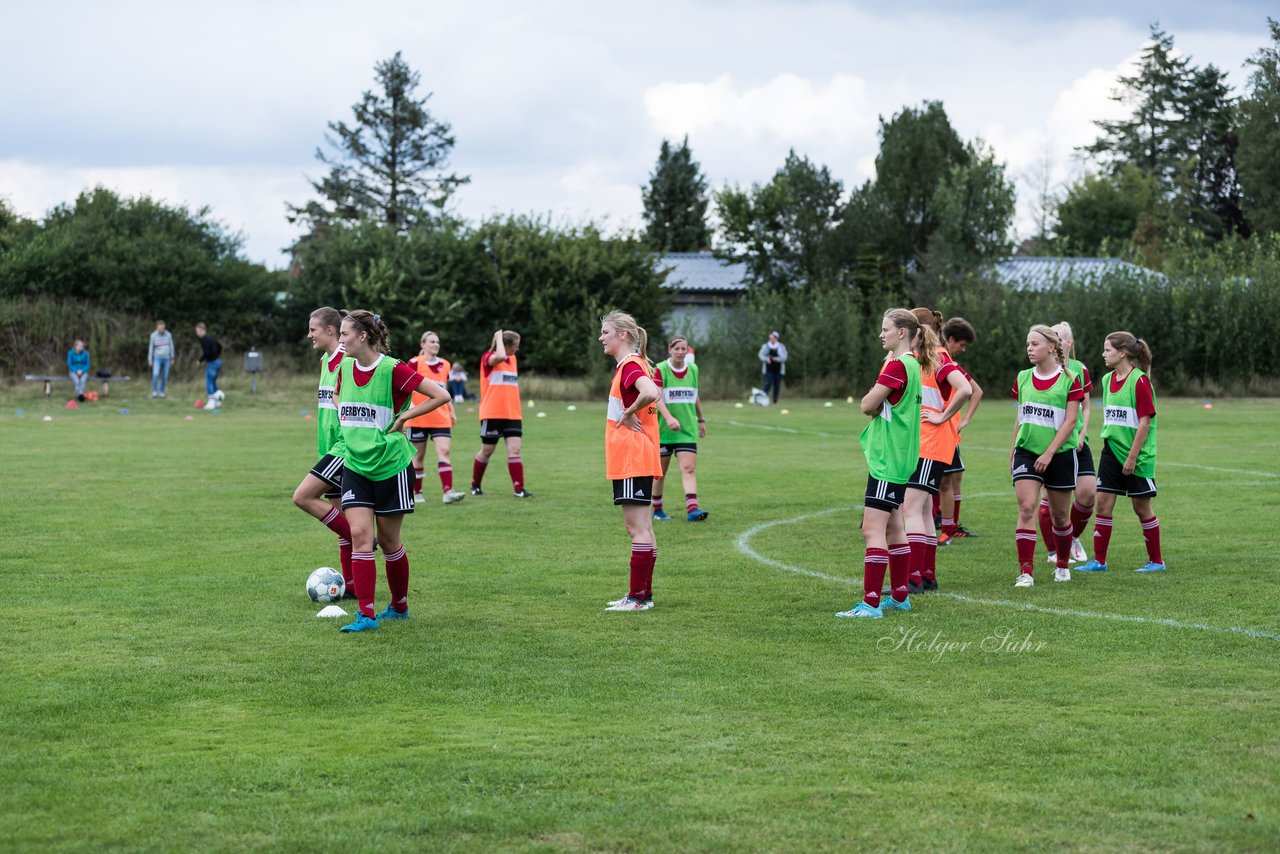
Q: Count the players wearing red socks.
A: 12